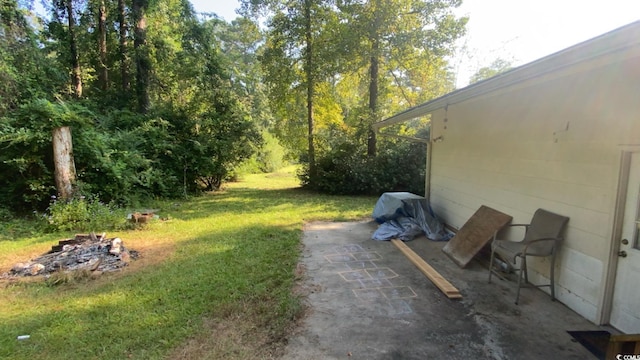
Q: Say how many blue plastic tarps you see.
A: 1